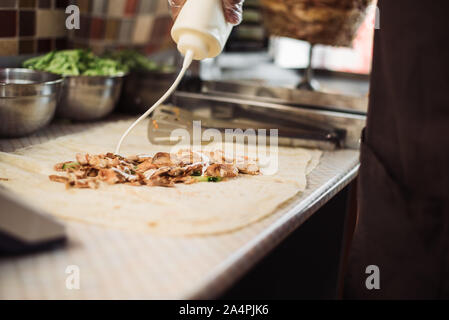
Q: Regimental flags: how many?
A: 0